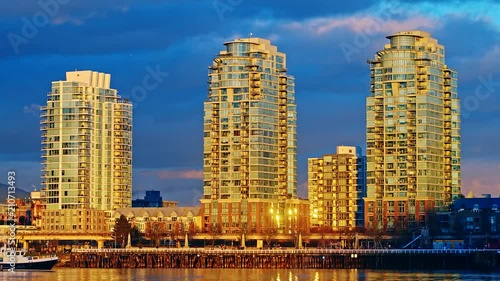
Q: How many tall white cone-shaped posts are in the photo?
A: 5